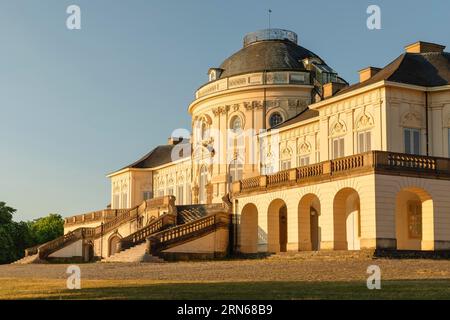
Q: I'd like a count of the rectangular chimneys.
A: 4